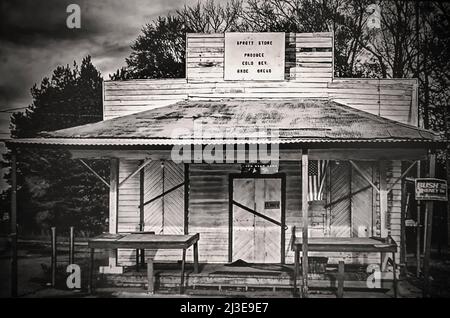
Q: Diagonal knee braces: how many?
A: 4